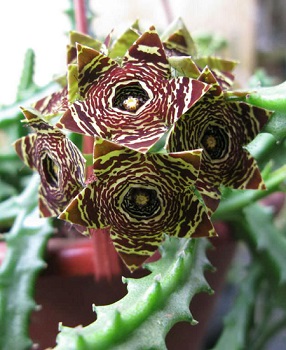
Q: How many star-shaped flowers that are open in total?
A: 4